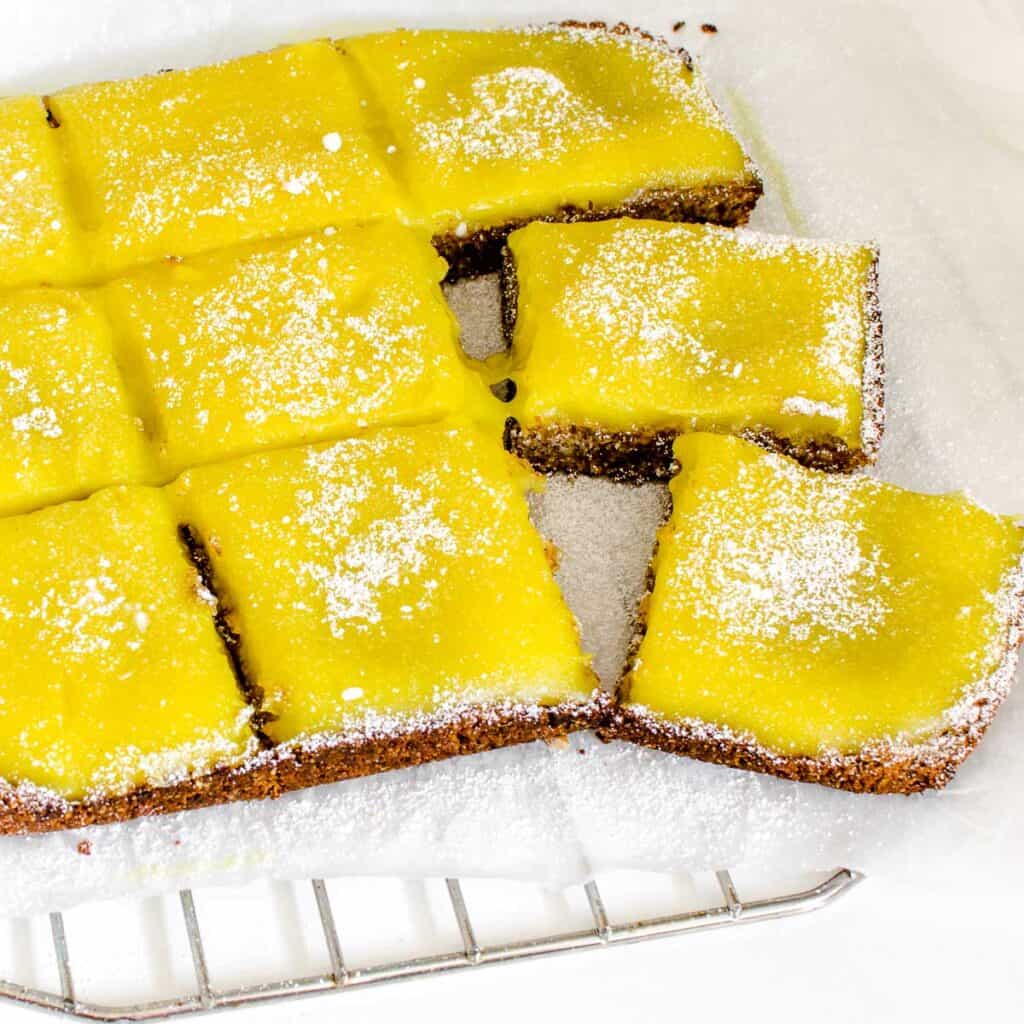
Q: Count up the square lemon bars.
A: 9